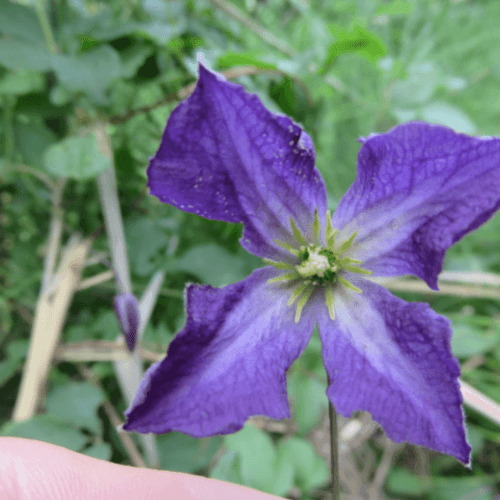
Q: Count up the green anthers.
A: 14